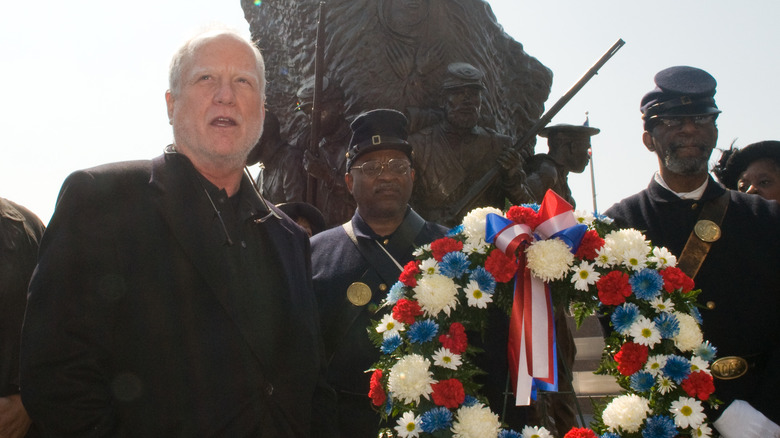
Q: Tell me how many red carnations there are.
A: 14